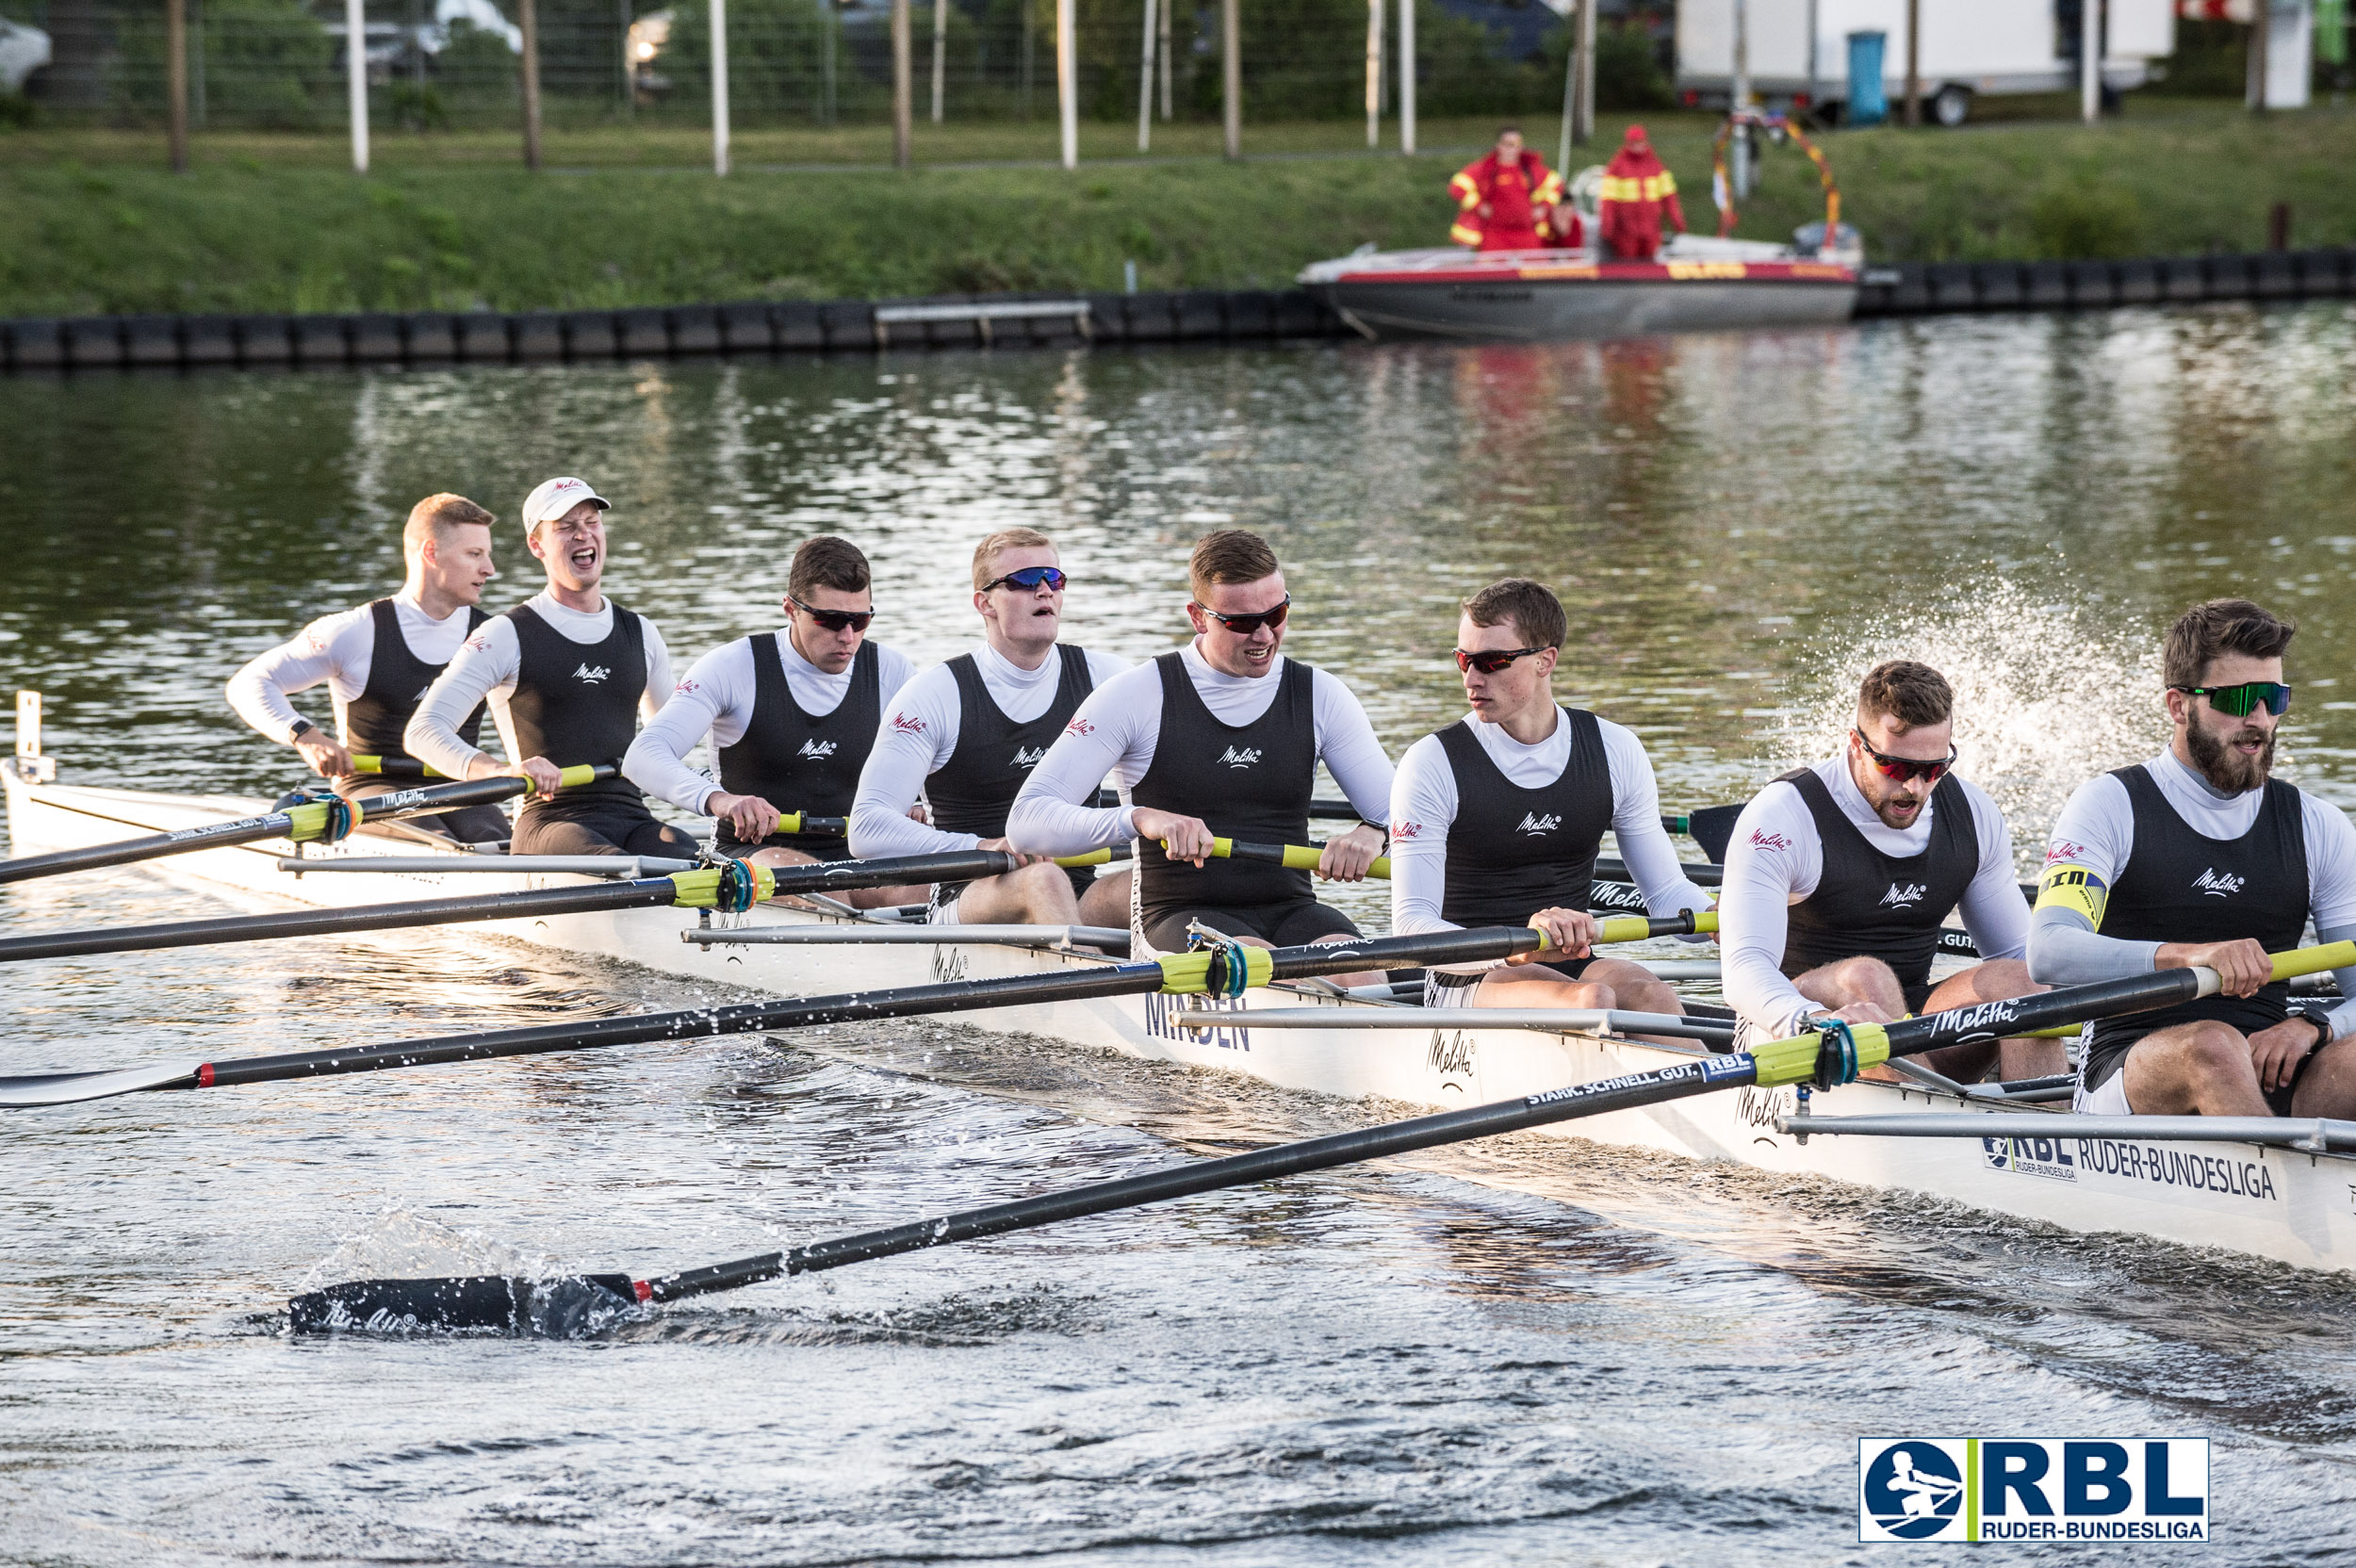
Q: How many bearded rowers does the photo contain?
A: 2